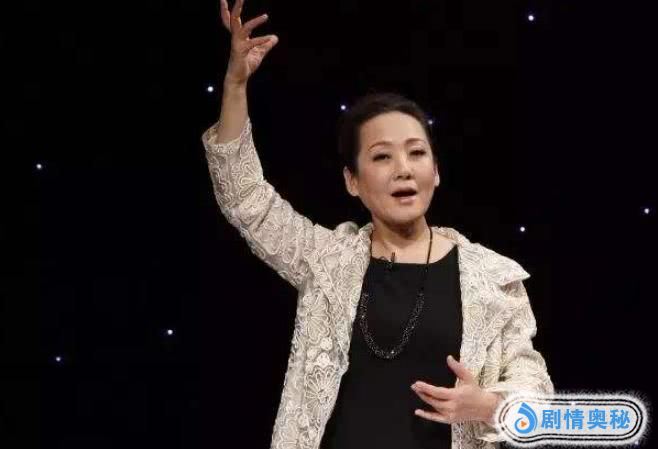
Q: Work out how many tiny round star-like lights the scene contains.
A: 9